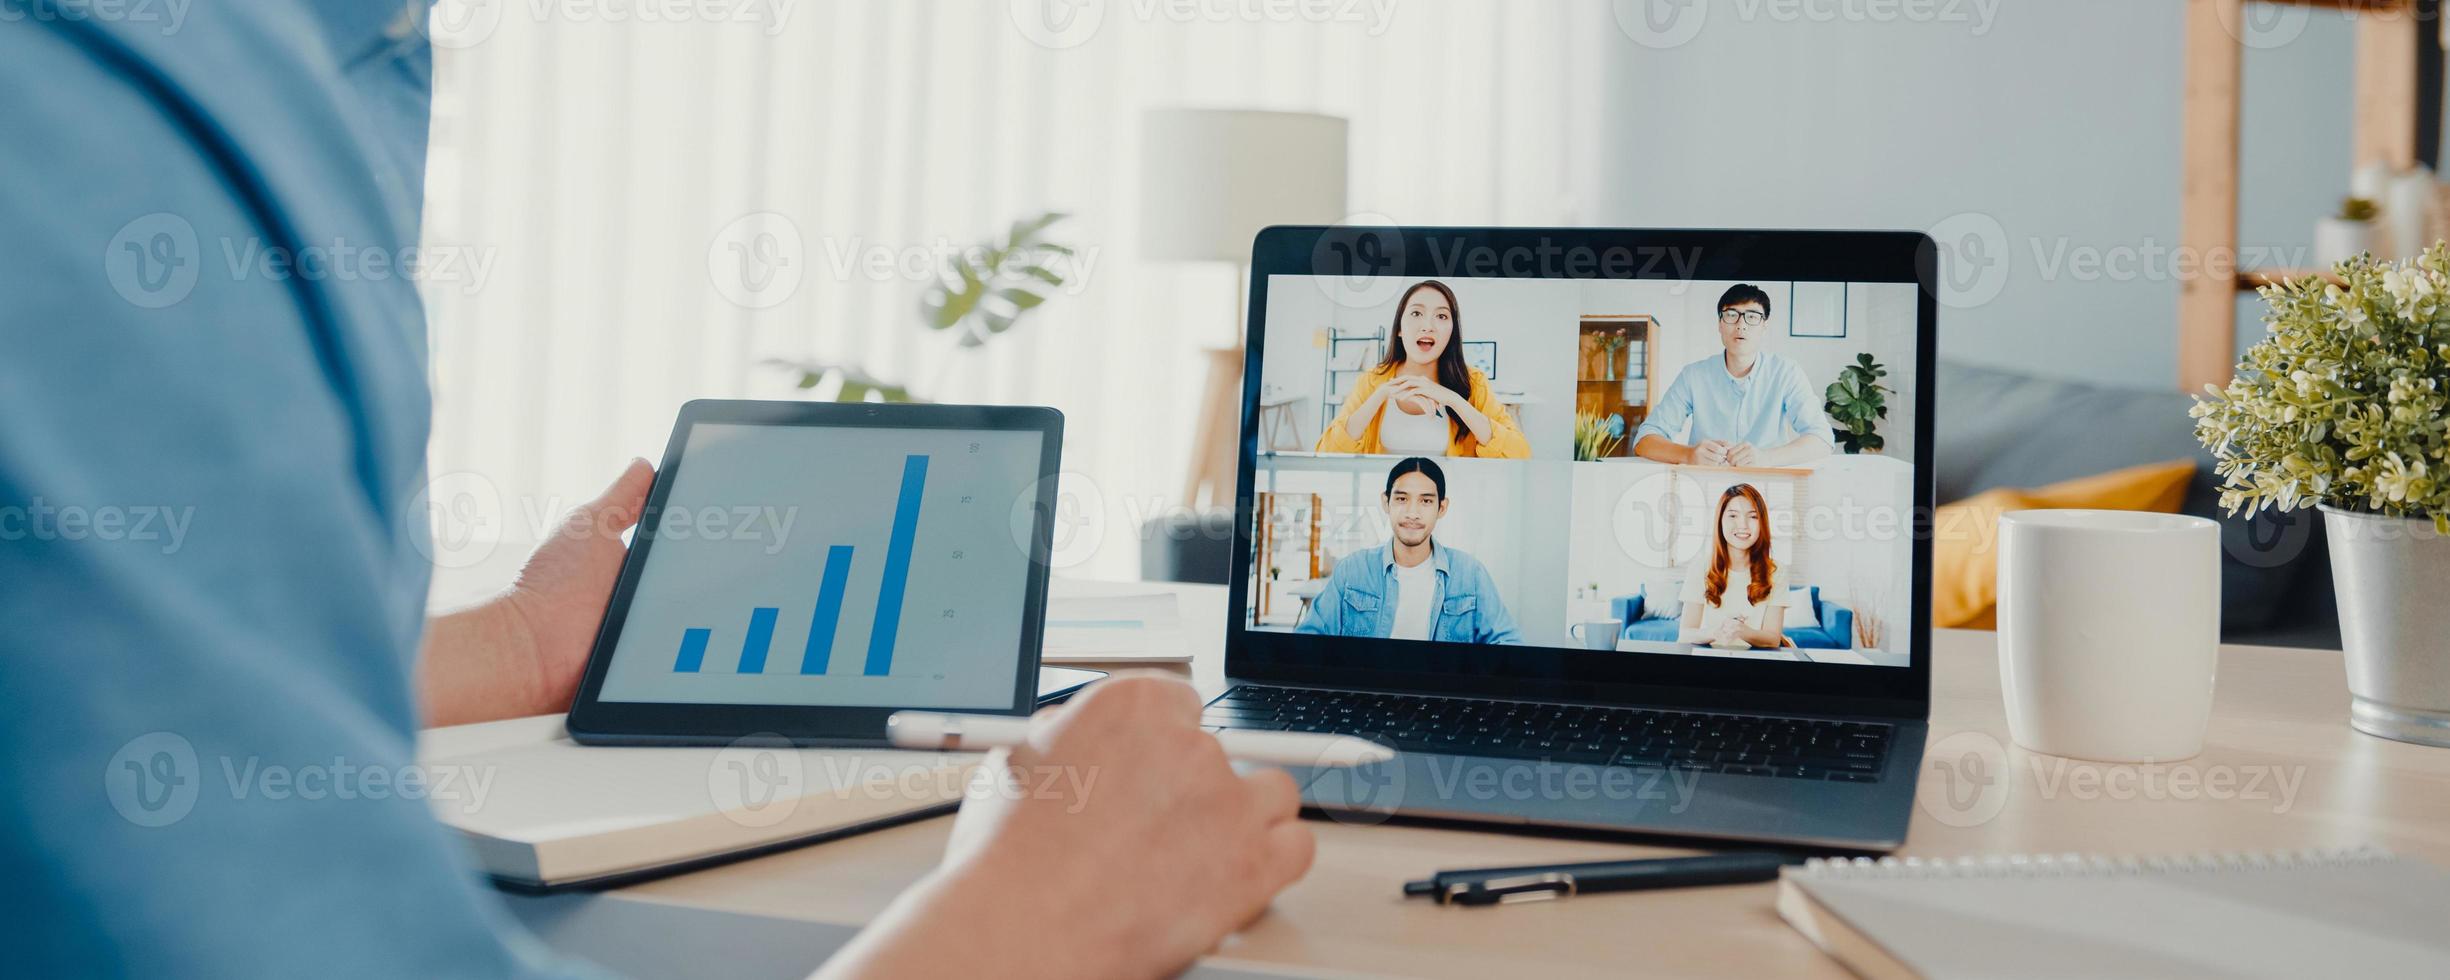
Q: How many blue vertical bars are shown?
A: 4